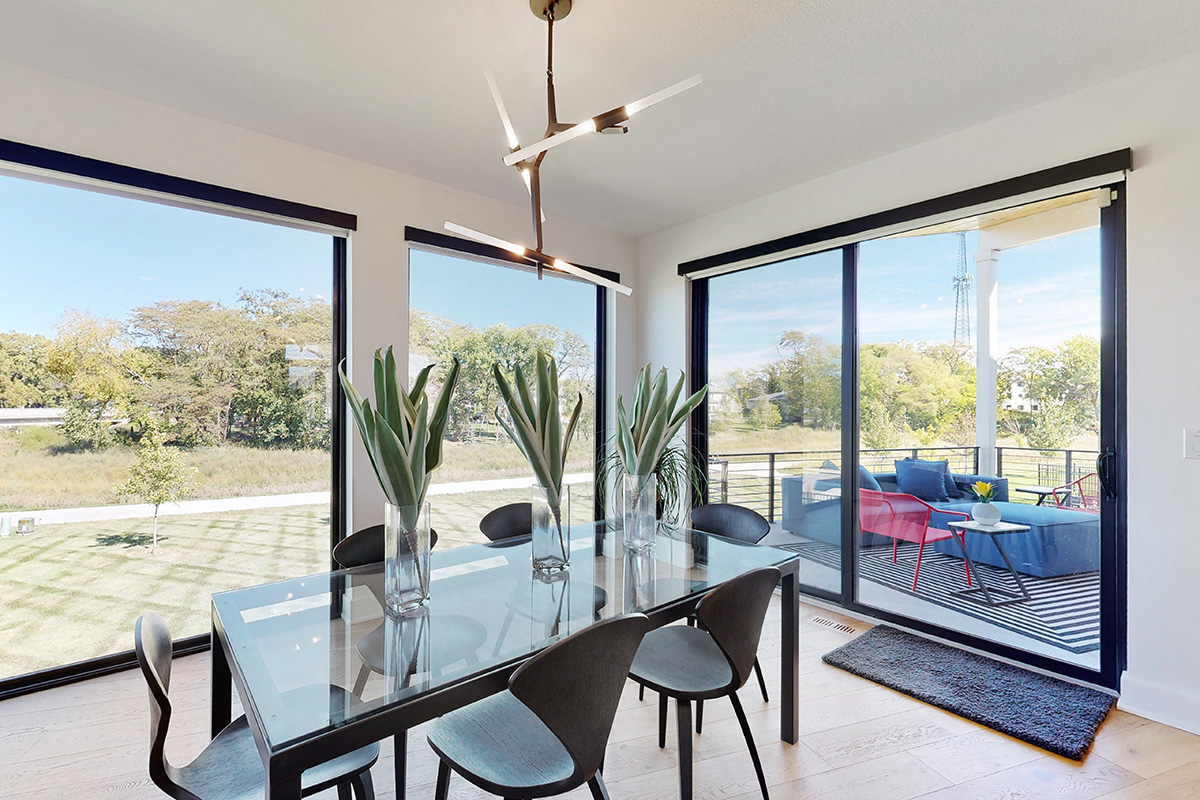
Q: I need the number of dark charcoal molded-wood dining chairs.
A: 6